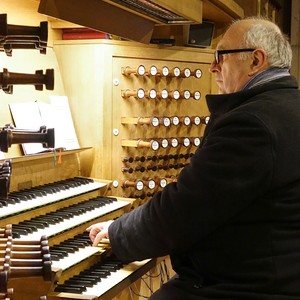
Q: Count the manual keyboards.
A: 4